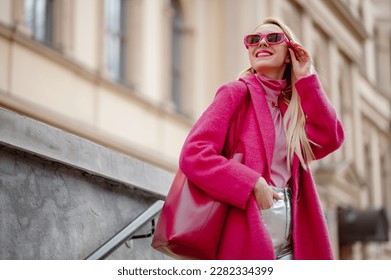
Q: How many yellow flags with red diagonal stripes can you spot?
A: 0